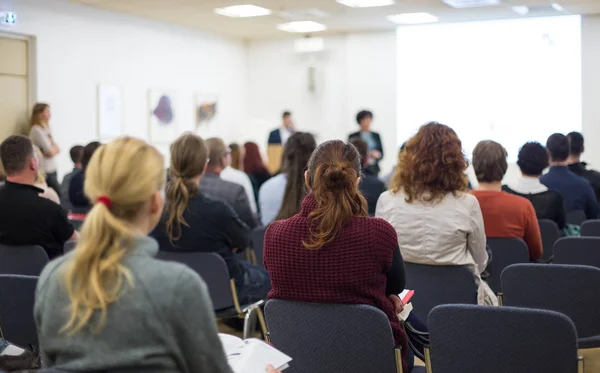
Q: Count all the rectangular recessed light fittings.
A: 5